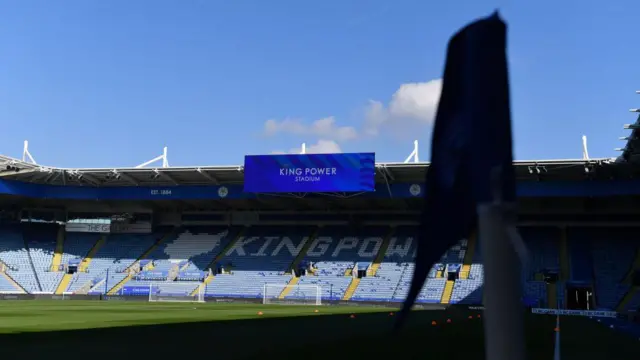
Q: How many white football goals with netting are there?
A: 2